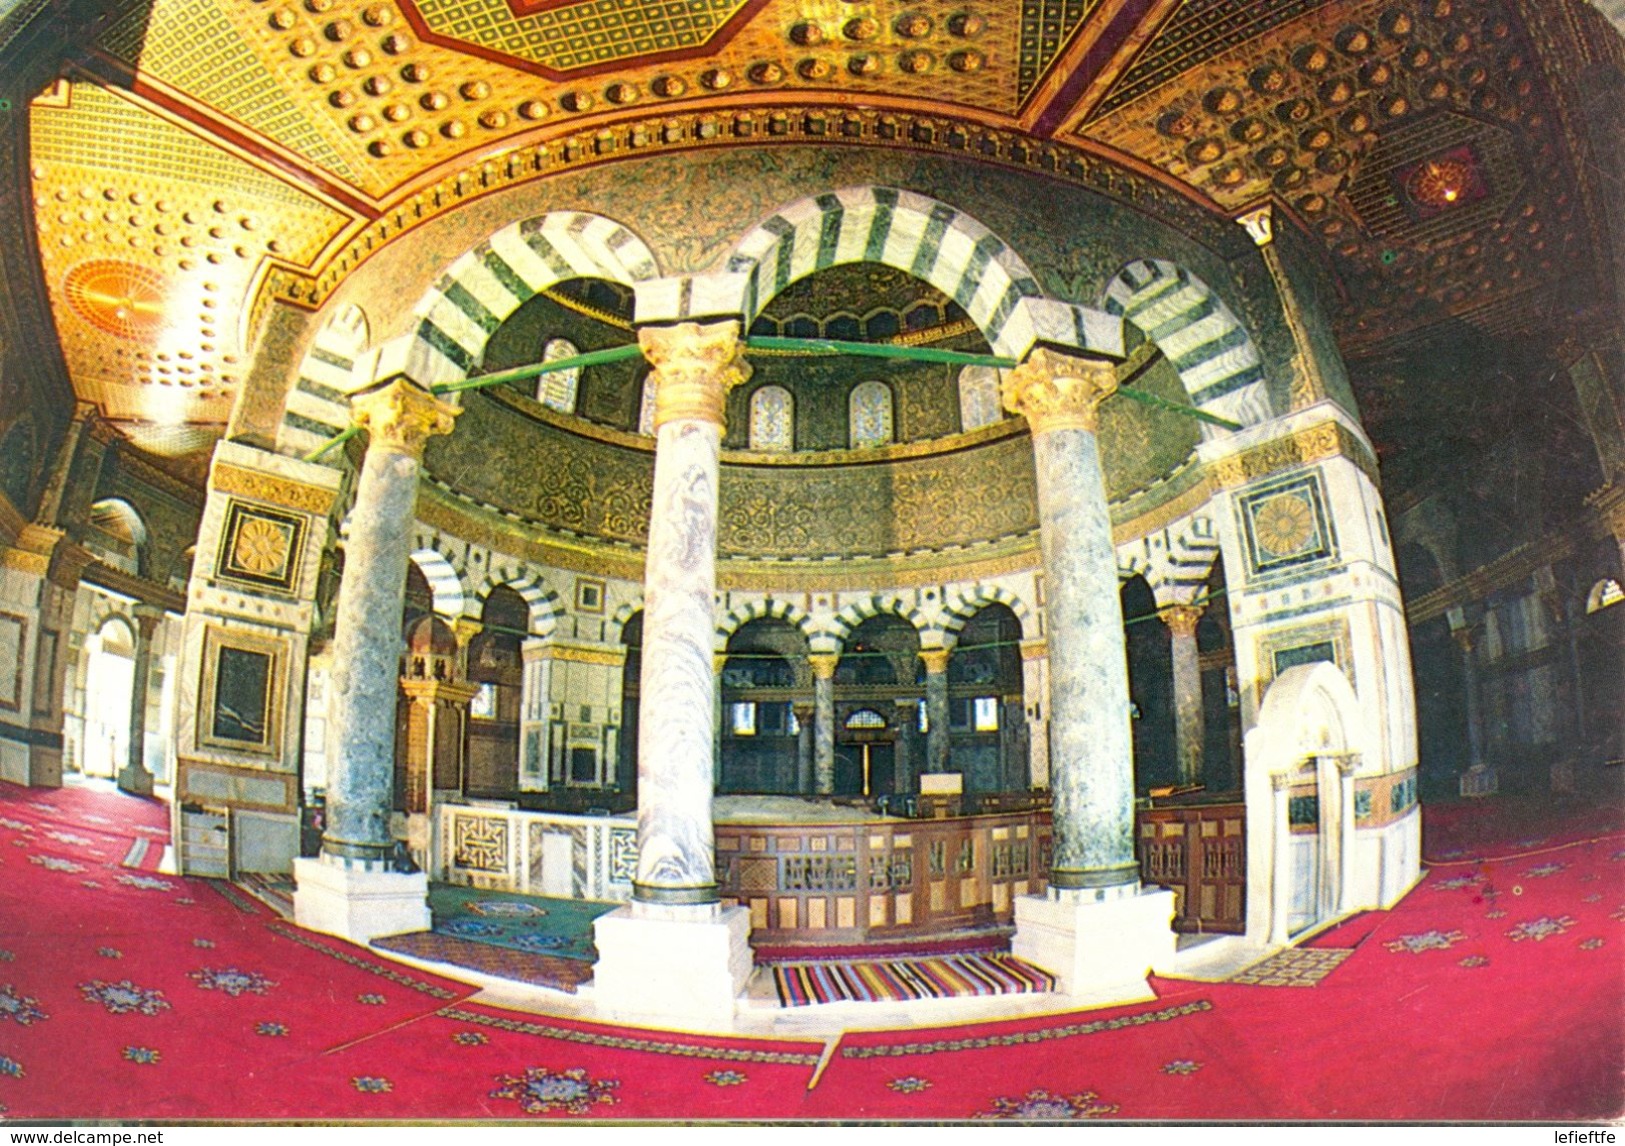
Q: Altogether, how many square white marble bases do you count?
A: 3